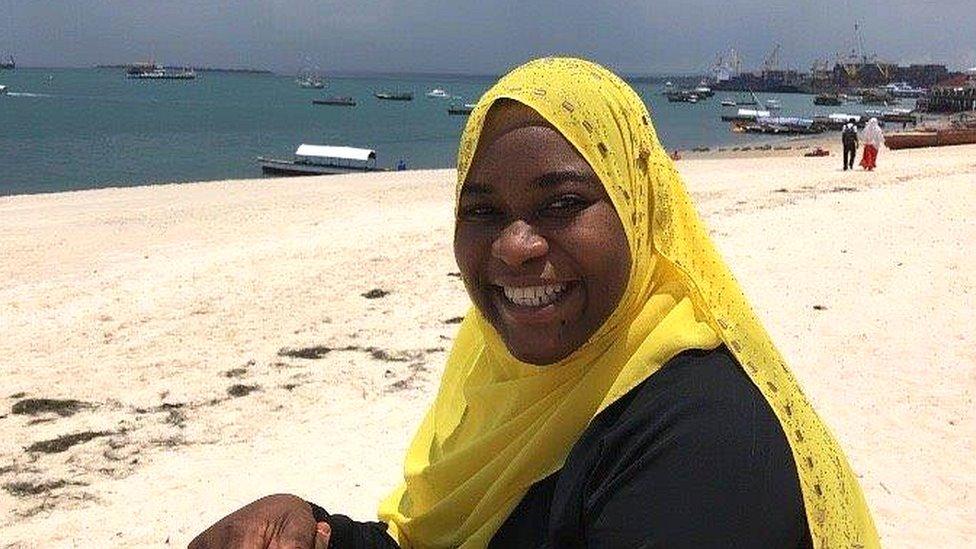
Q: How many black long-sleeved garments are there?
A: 1